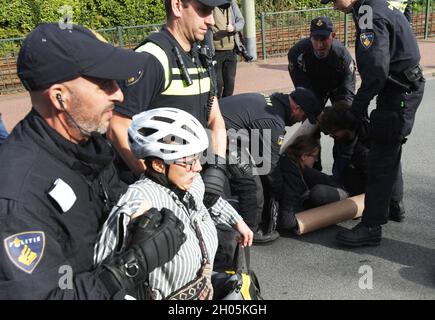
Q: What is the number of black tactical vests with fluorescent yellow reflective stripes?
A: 1